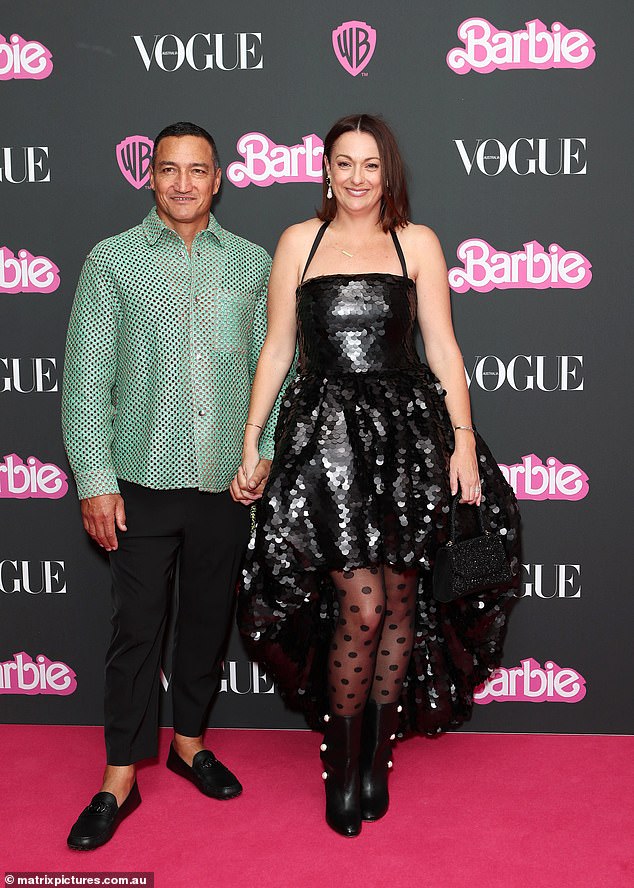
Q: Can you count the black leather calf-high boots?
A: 2